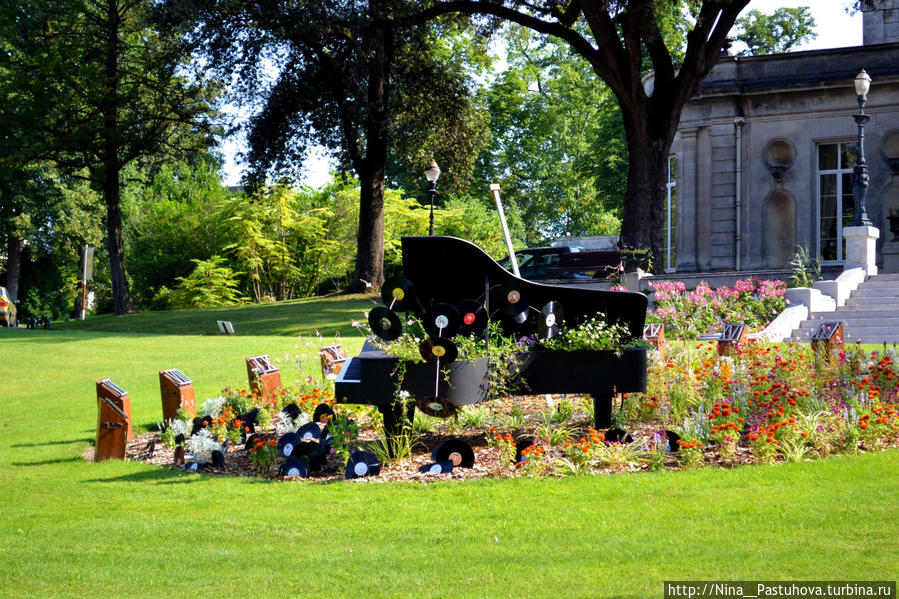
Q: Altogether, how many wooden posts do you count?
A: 7